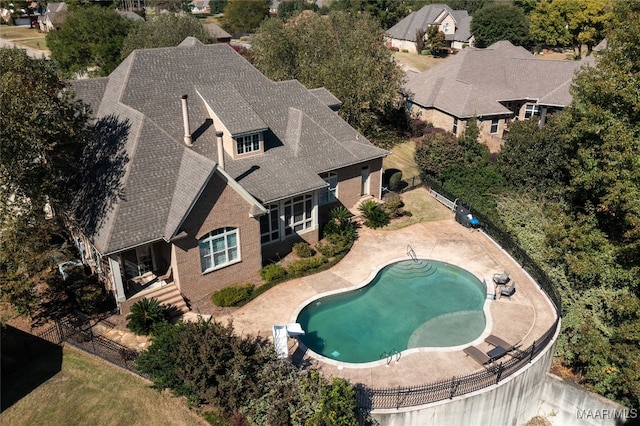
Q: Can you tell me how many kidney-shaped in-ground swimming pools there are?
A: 1